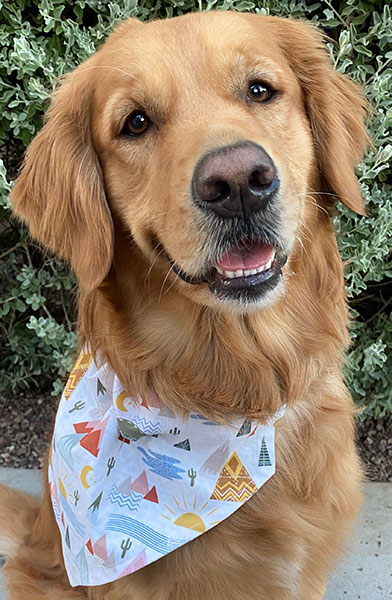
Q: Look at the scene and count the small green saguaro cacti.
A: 6